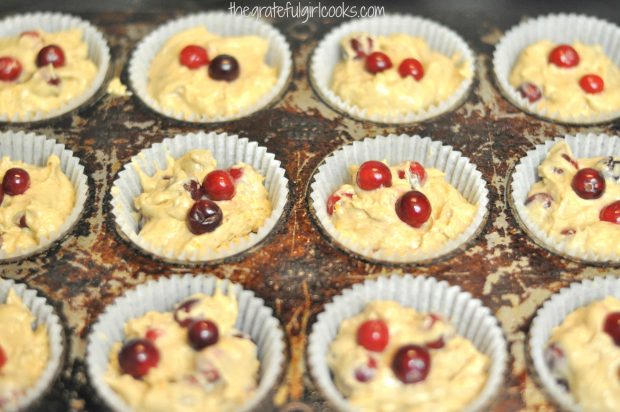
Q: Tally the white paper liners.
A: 12